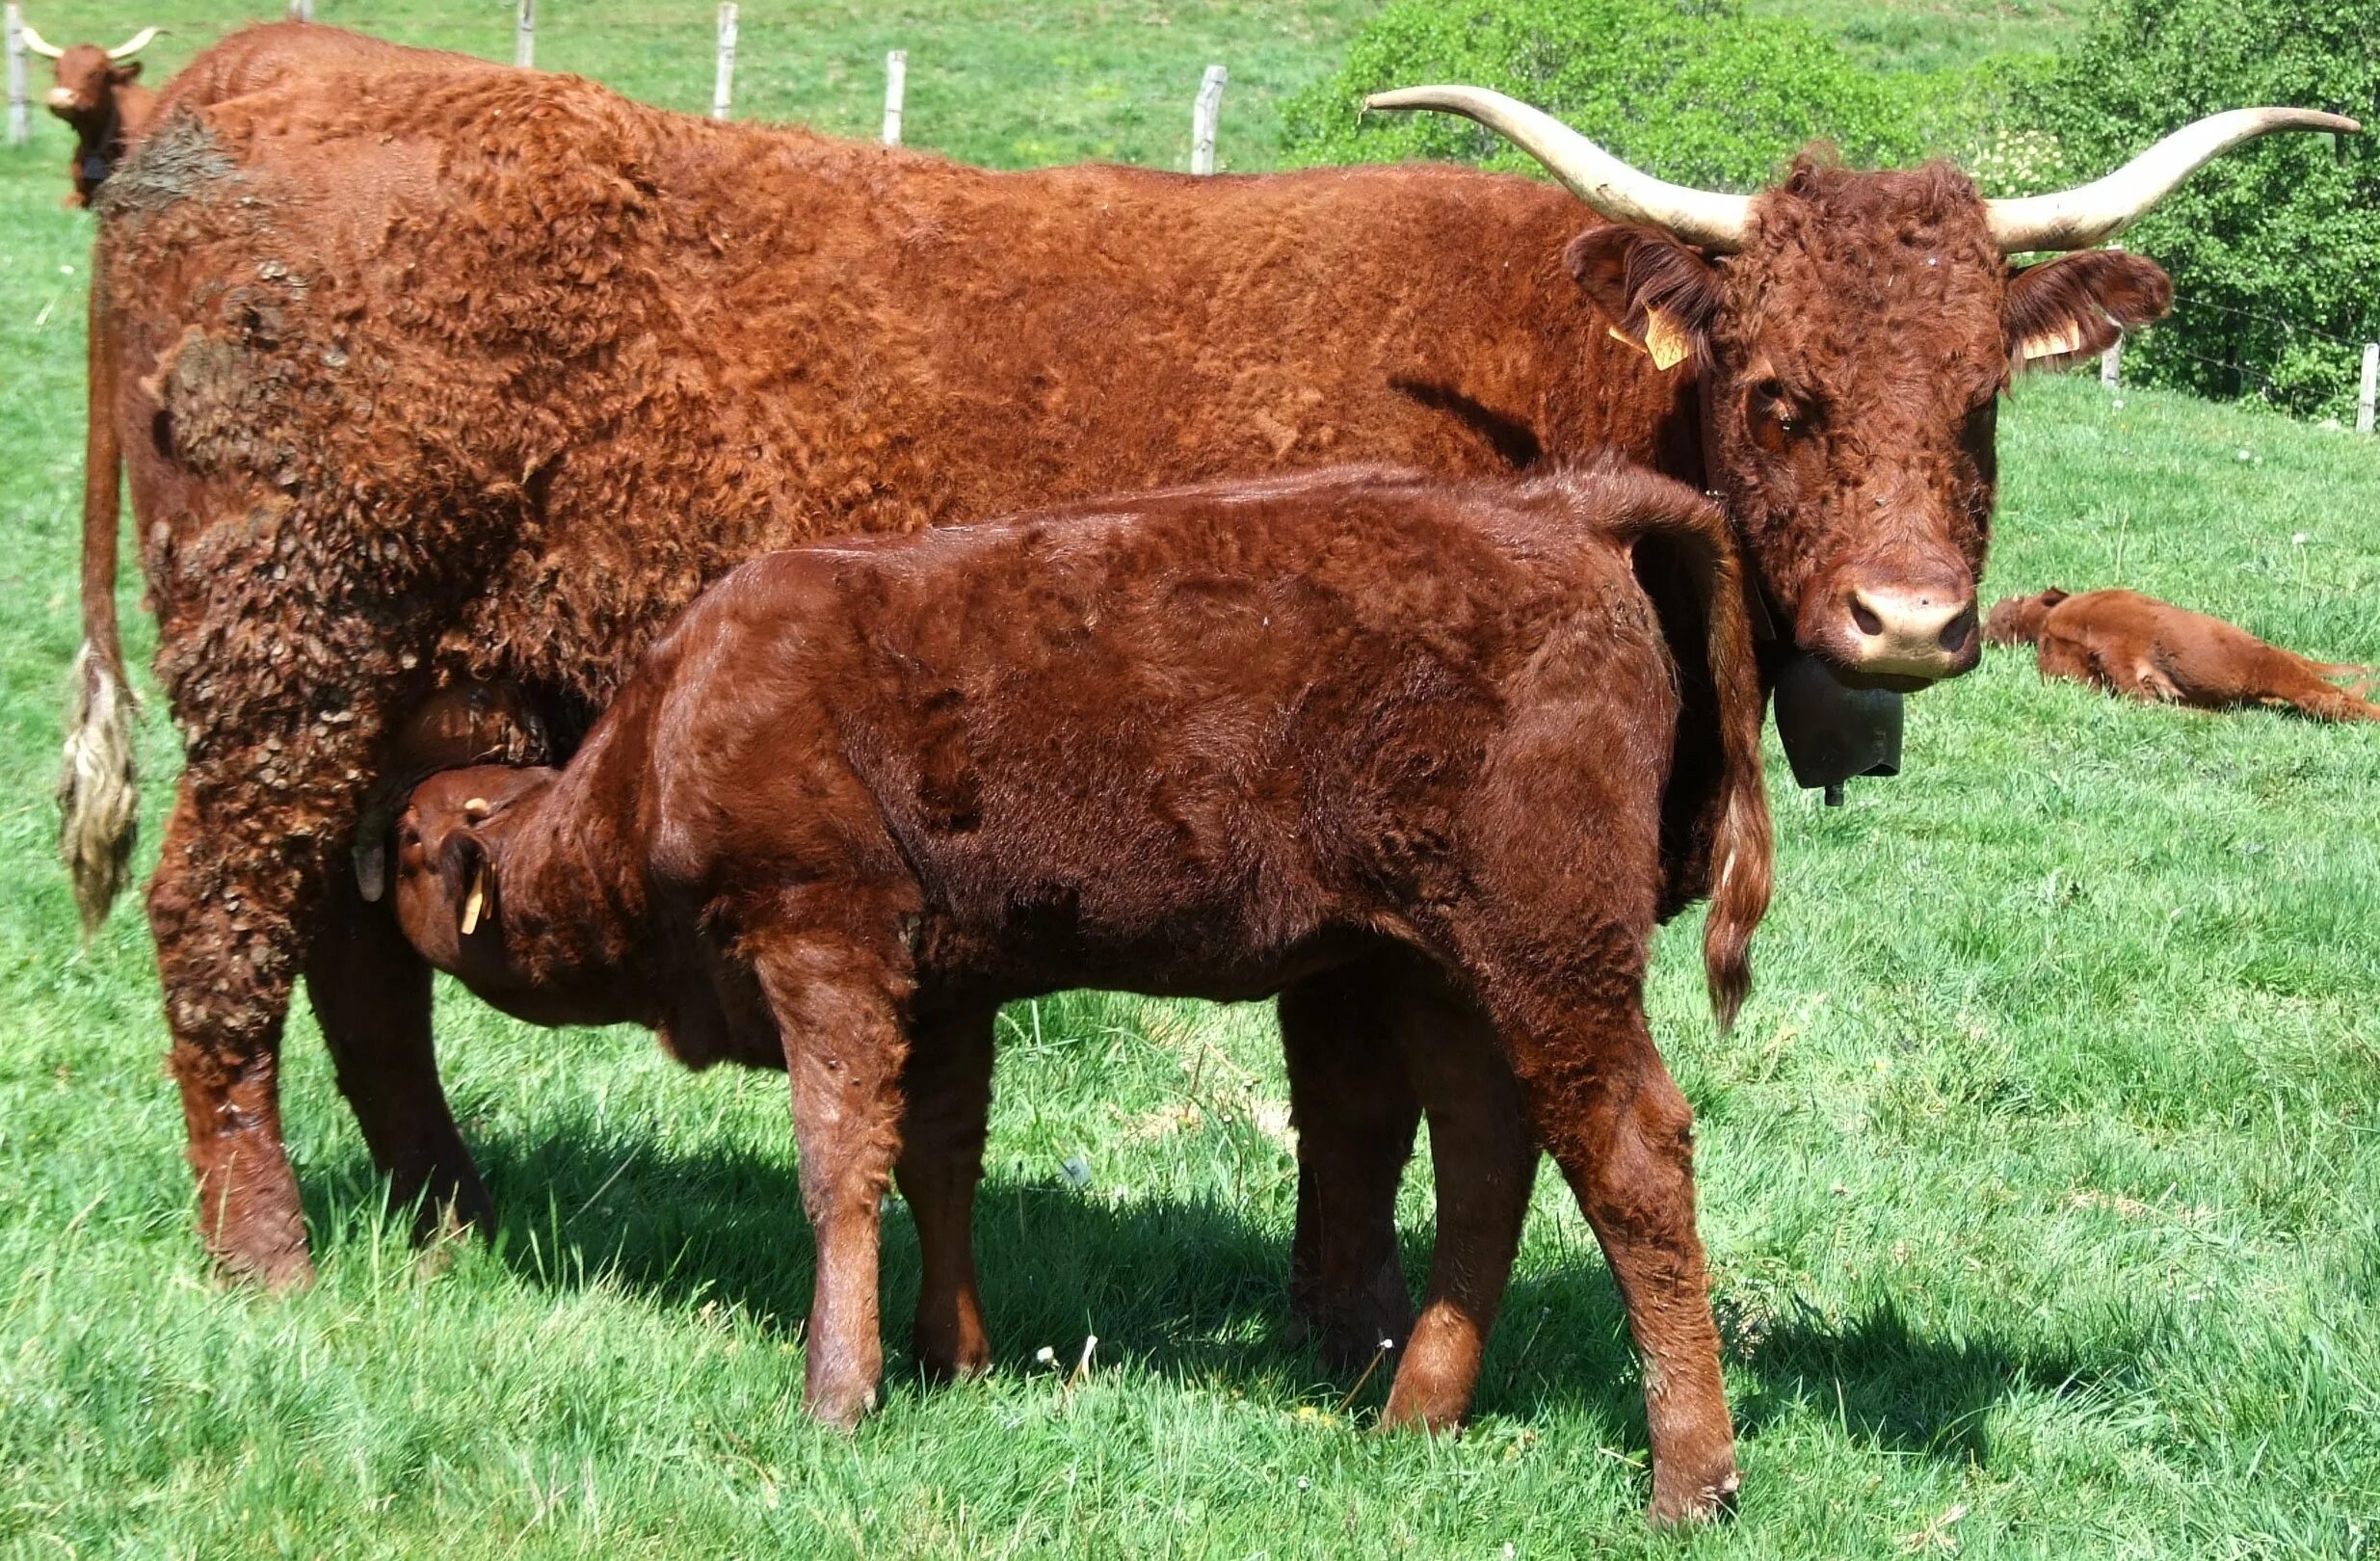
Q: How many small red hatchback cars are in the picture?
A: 0